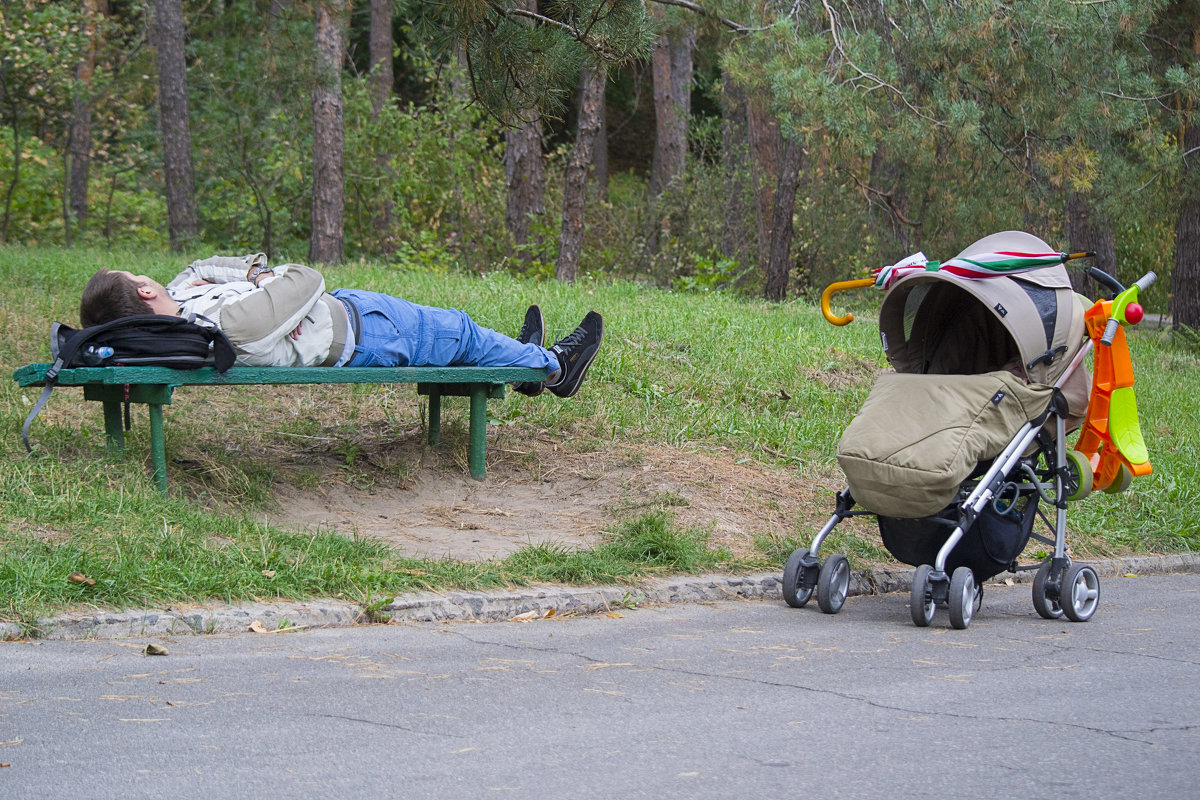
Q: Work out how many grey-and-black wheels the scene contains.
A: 6